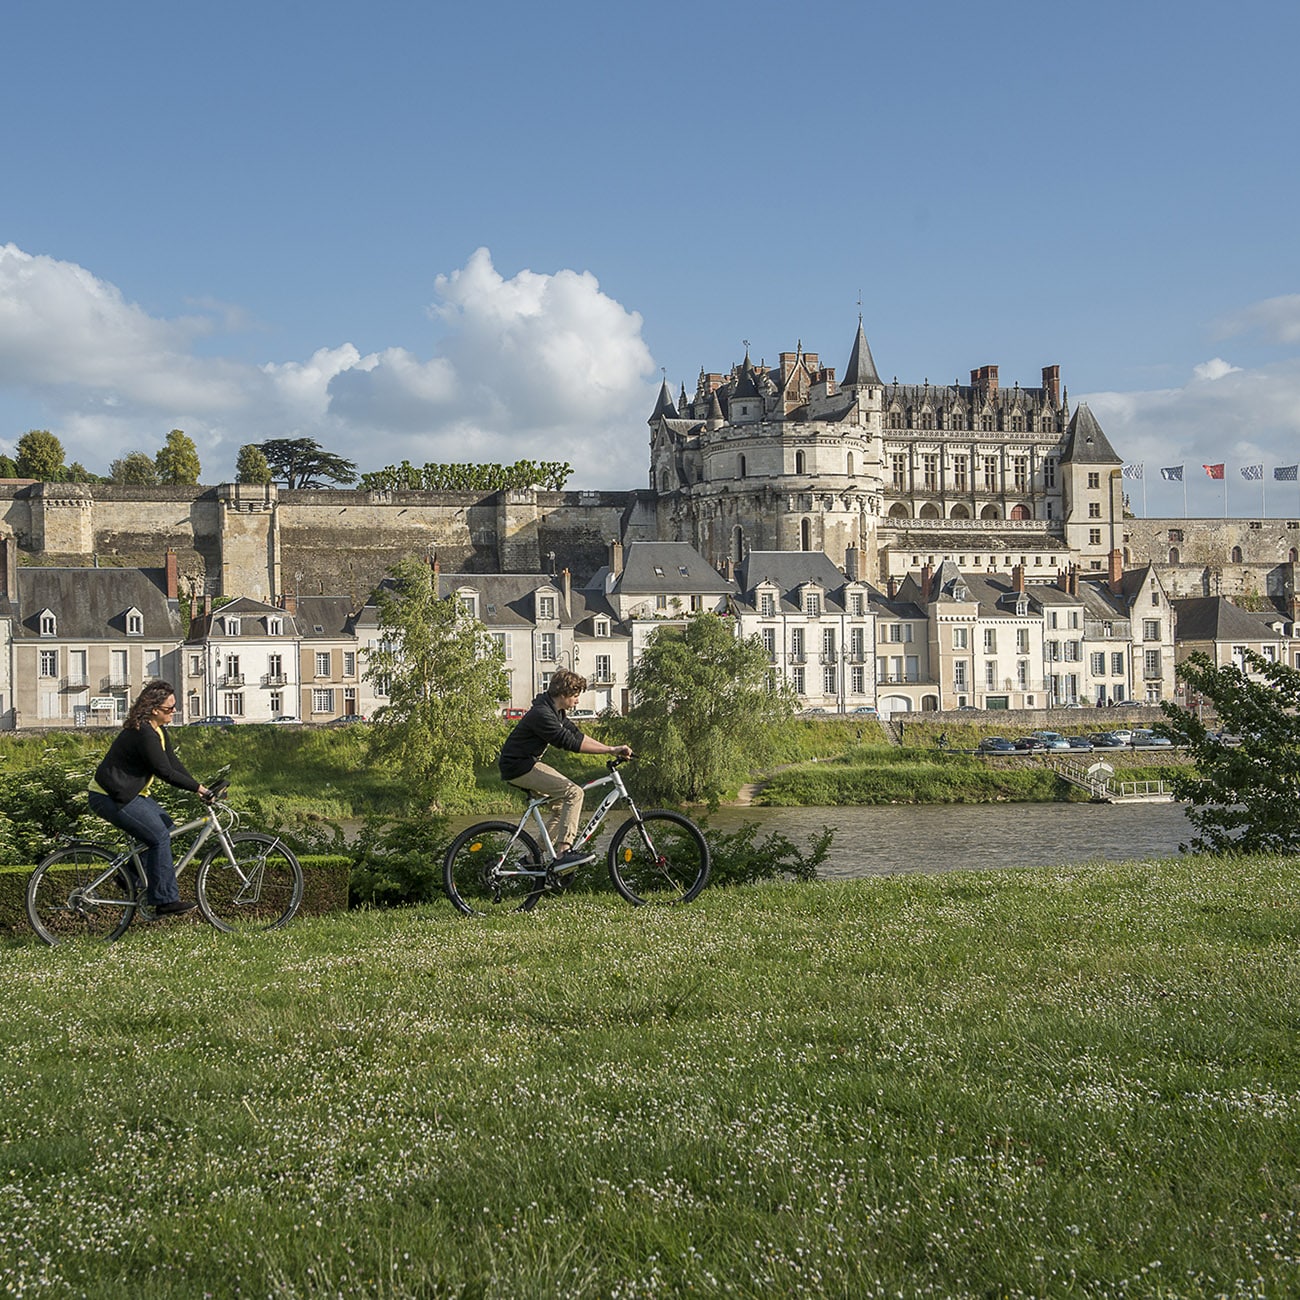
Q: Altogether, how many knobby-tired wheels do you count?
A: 2